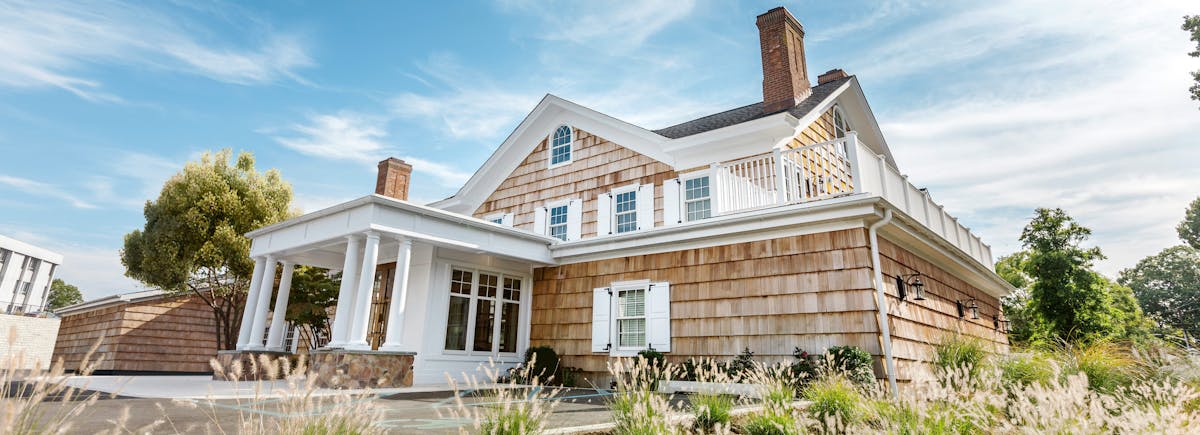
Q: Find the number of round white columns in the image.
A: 6